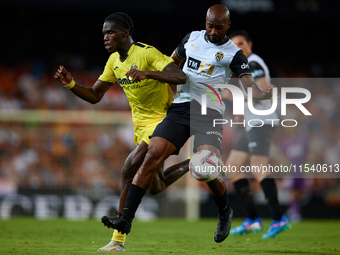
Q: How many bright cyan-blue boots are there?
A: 2